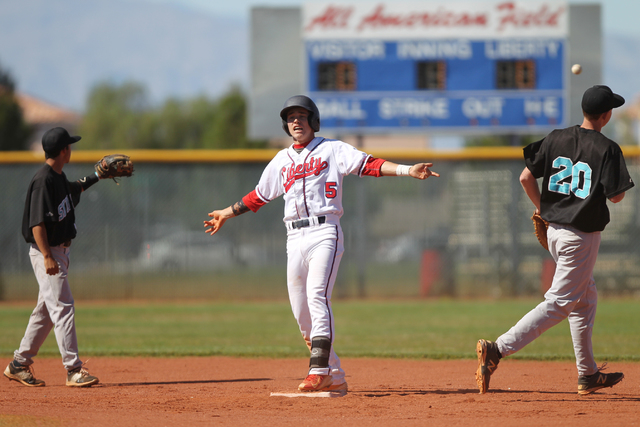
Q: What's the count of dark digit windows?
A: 3